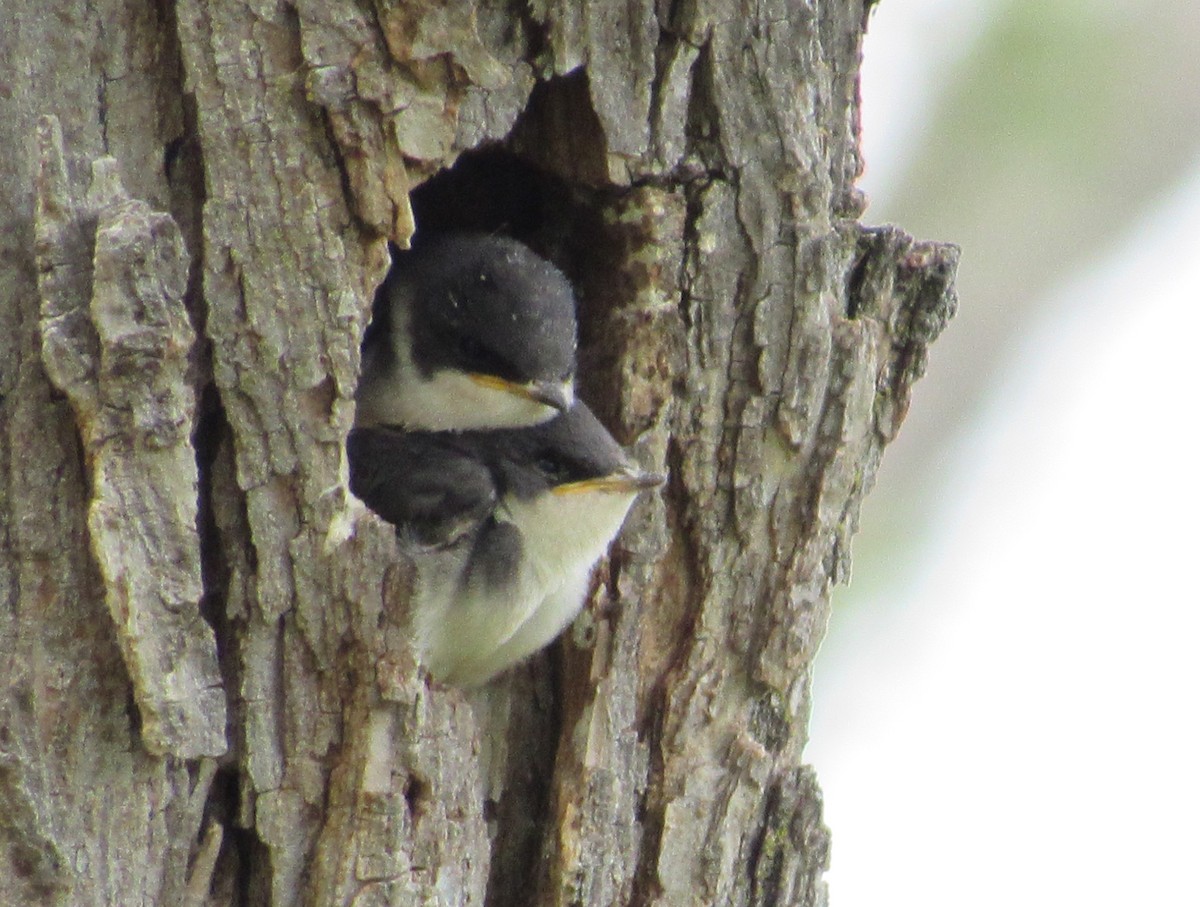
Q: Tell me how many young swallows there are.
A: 2